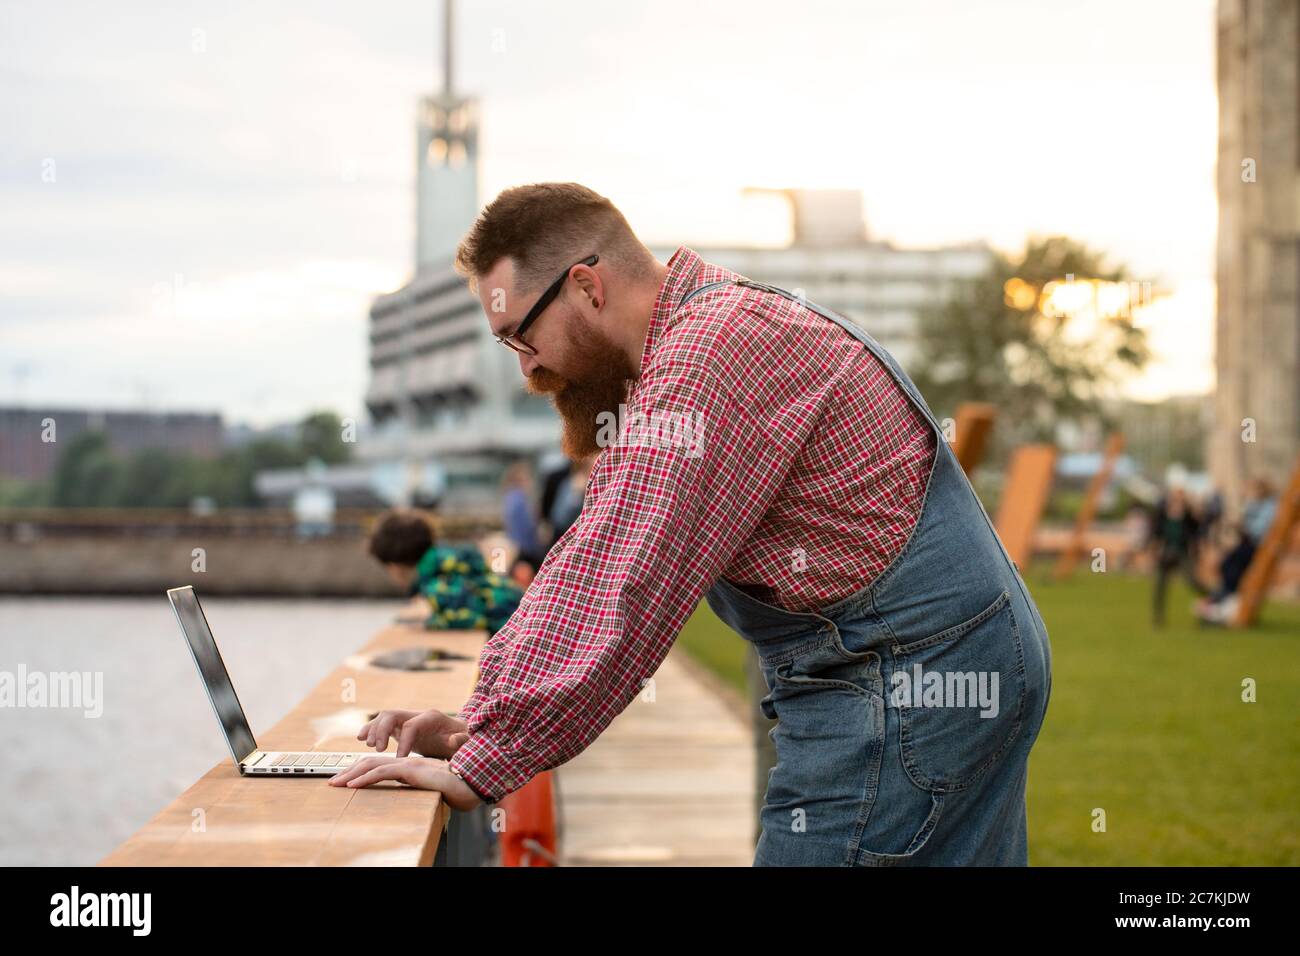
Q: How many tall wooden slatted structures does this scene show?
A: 4